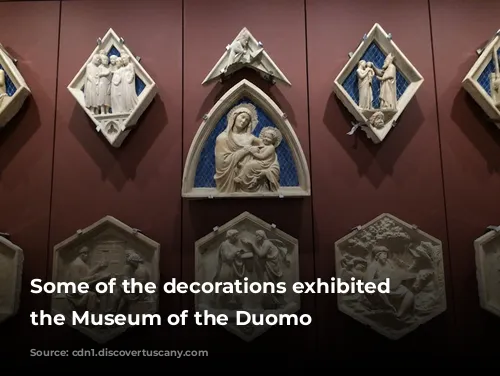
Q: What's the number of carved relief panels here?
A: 11